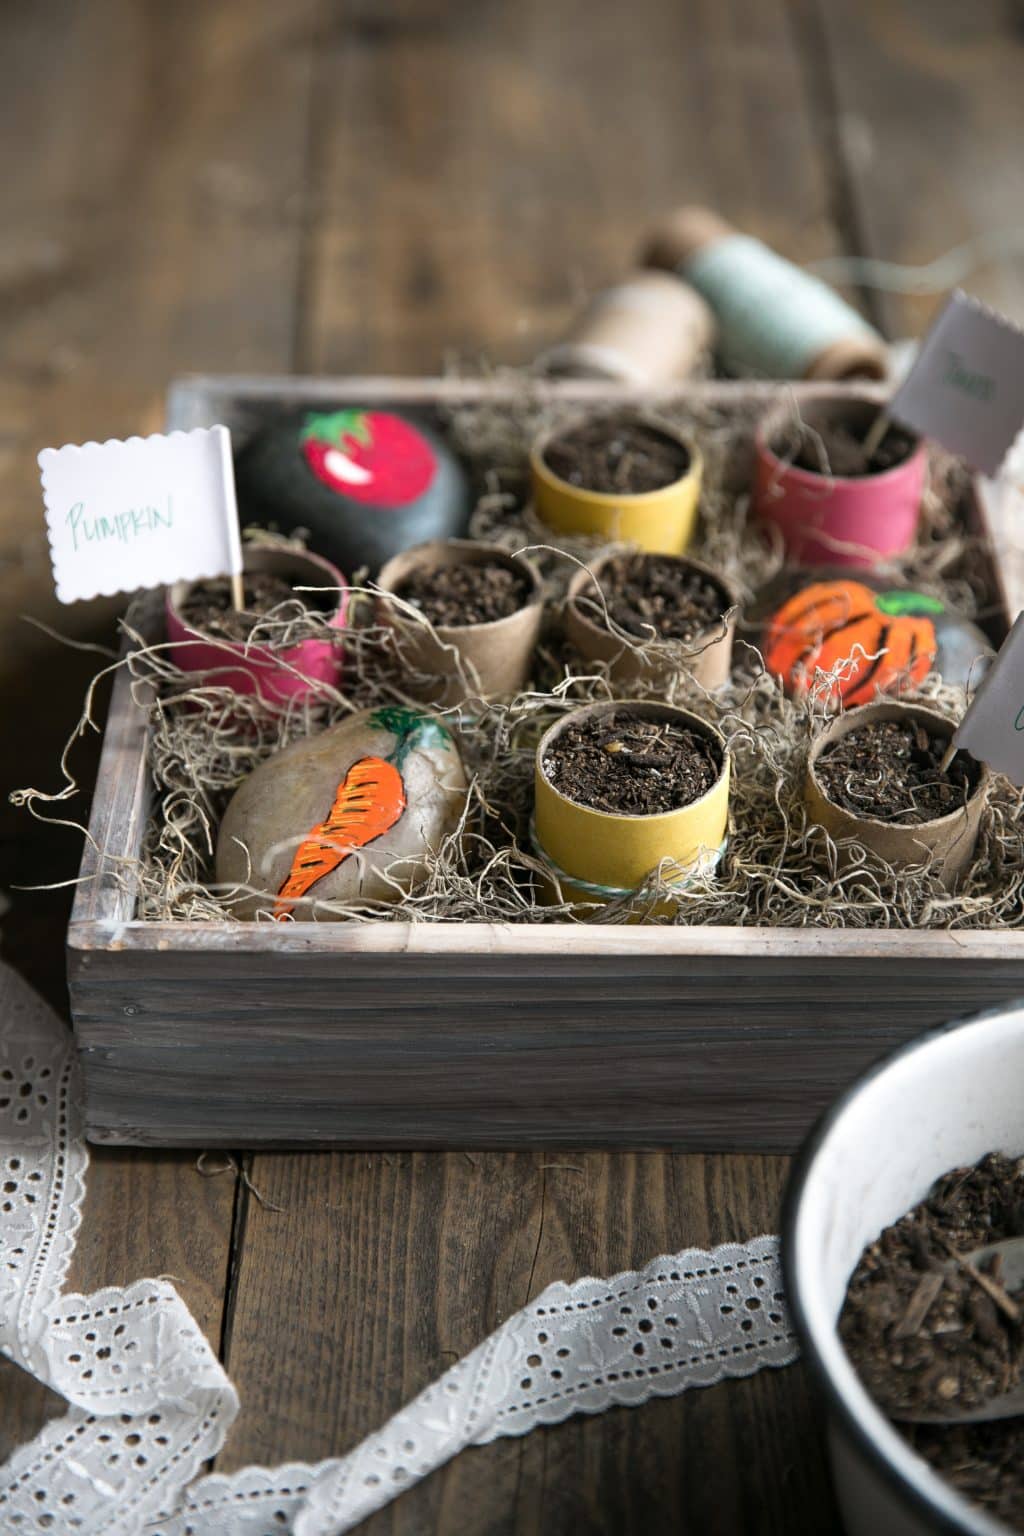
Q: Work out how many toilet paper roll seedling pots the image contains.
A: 7